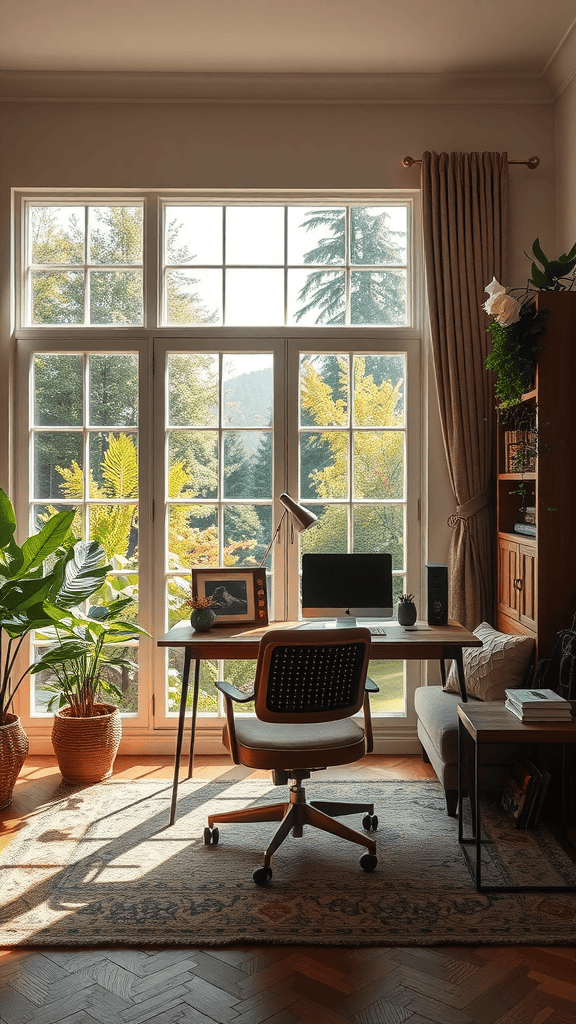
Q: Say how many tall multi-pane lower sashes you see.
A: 3